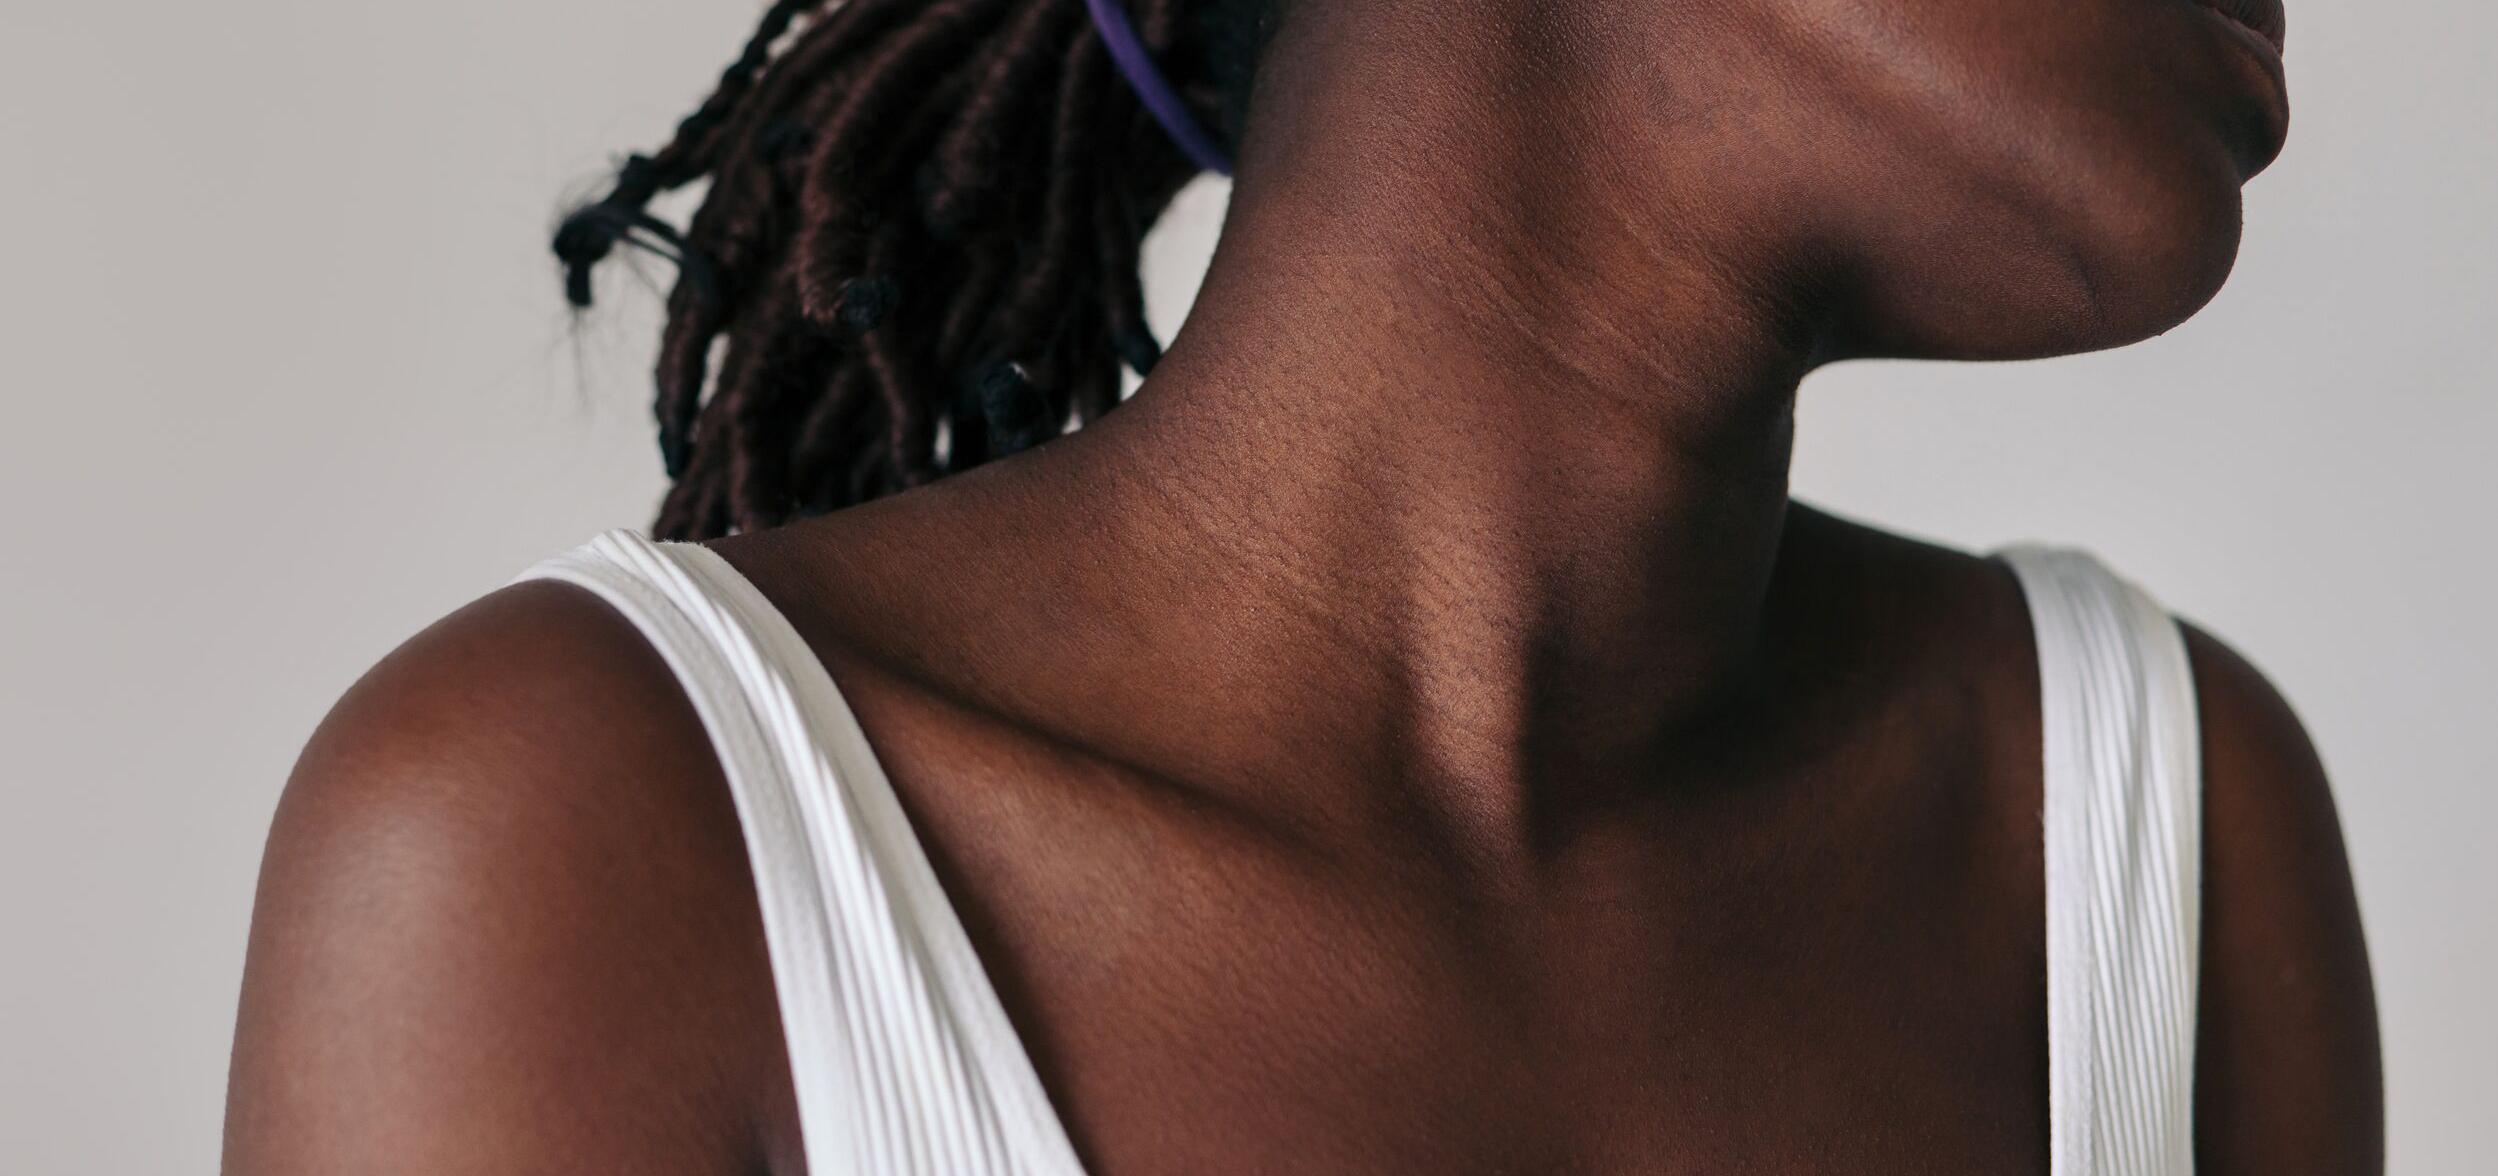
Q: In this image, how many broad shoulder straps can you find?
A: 2